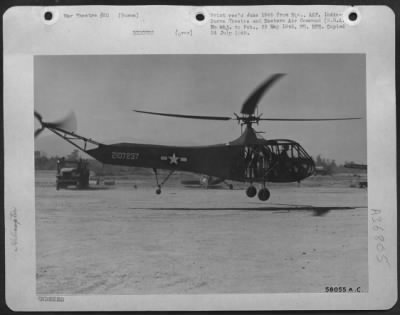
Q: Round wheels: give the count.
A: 3